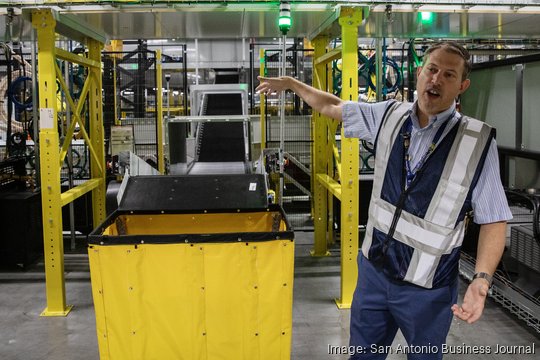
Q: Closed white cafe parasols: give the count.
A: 0